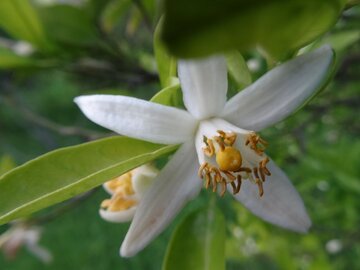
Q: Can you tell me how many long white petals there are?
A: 5